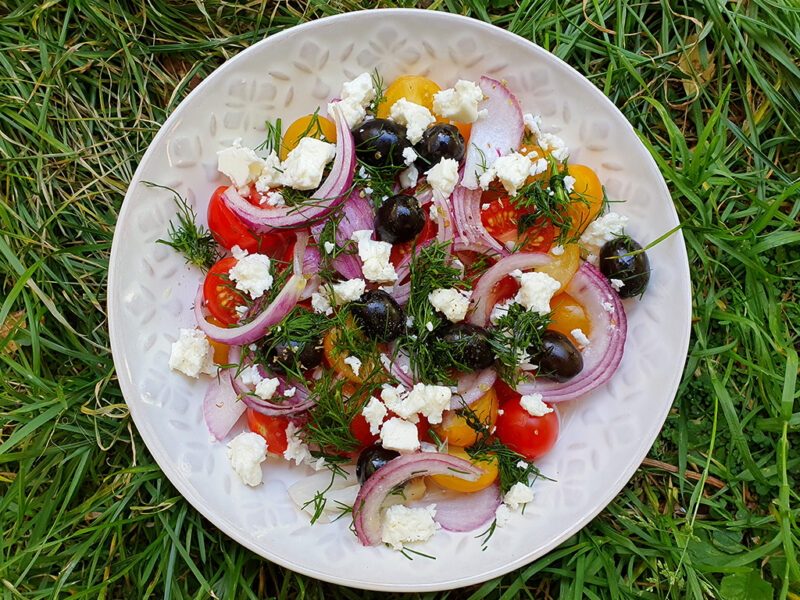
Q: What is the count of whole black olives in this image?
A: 9